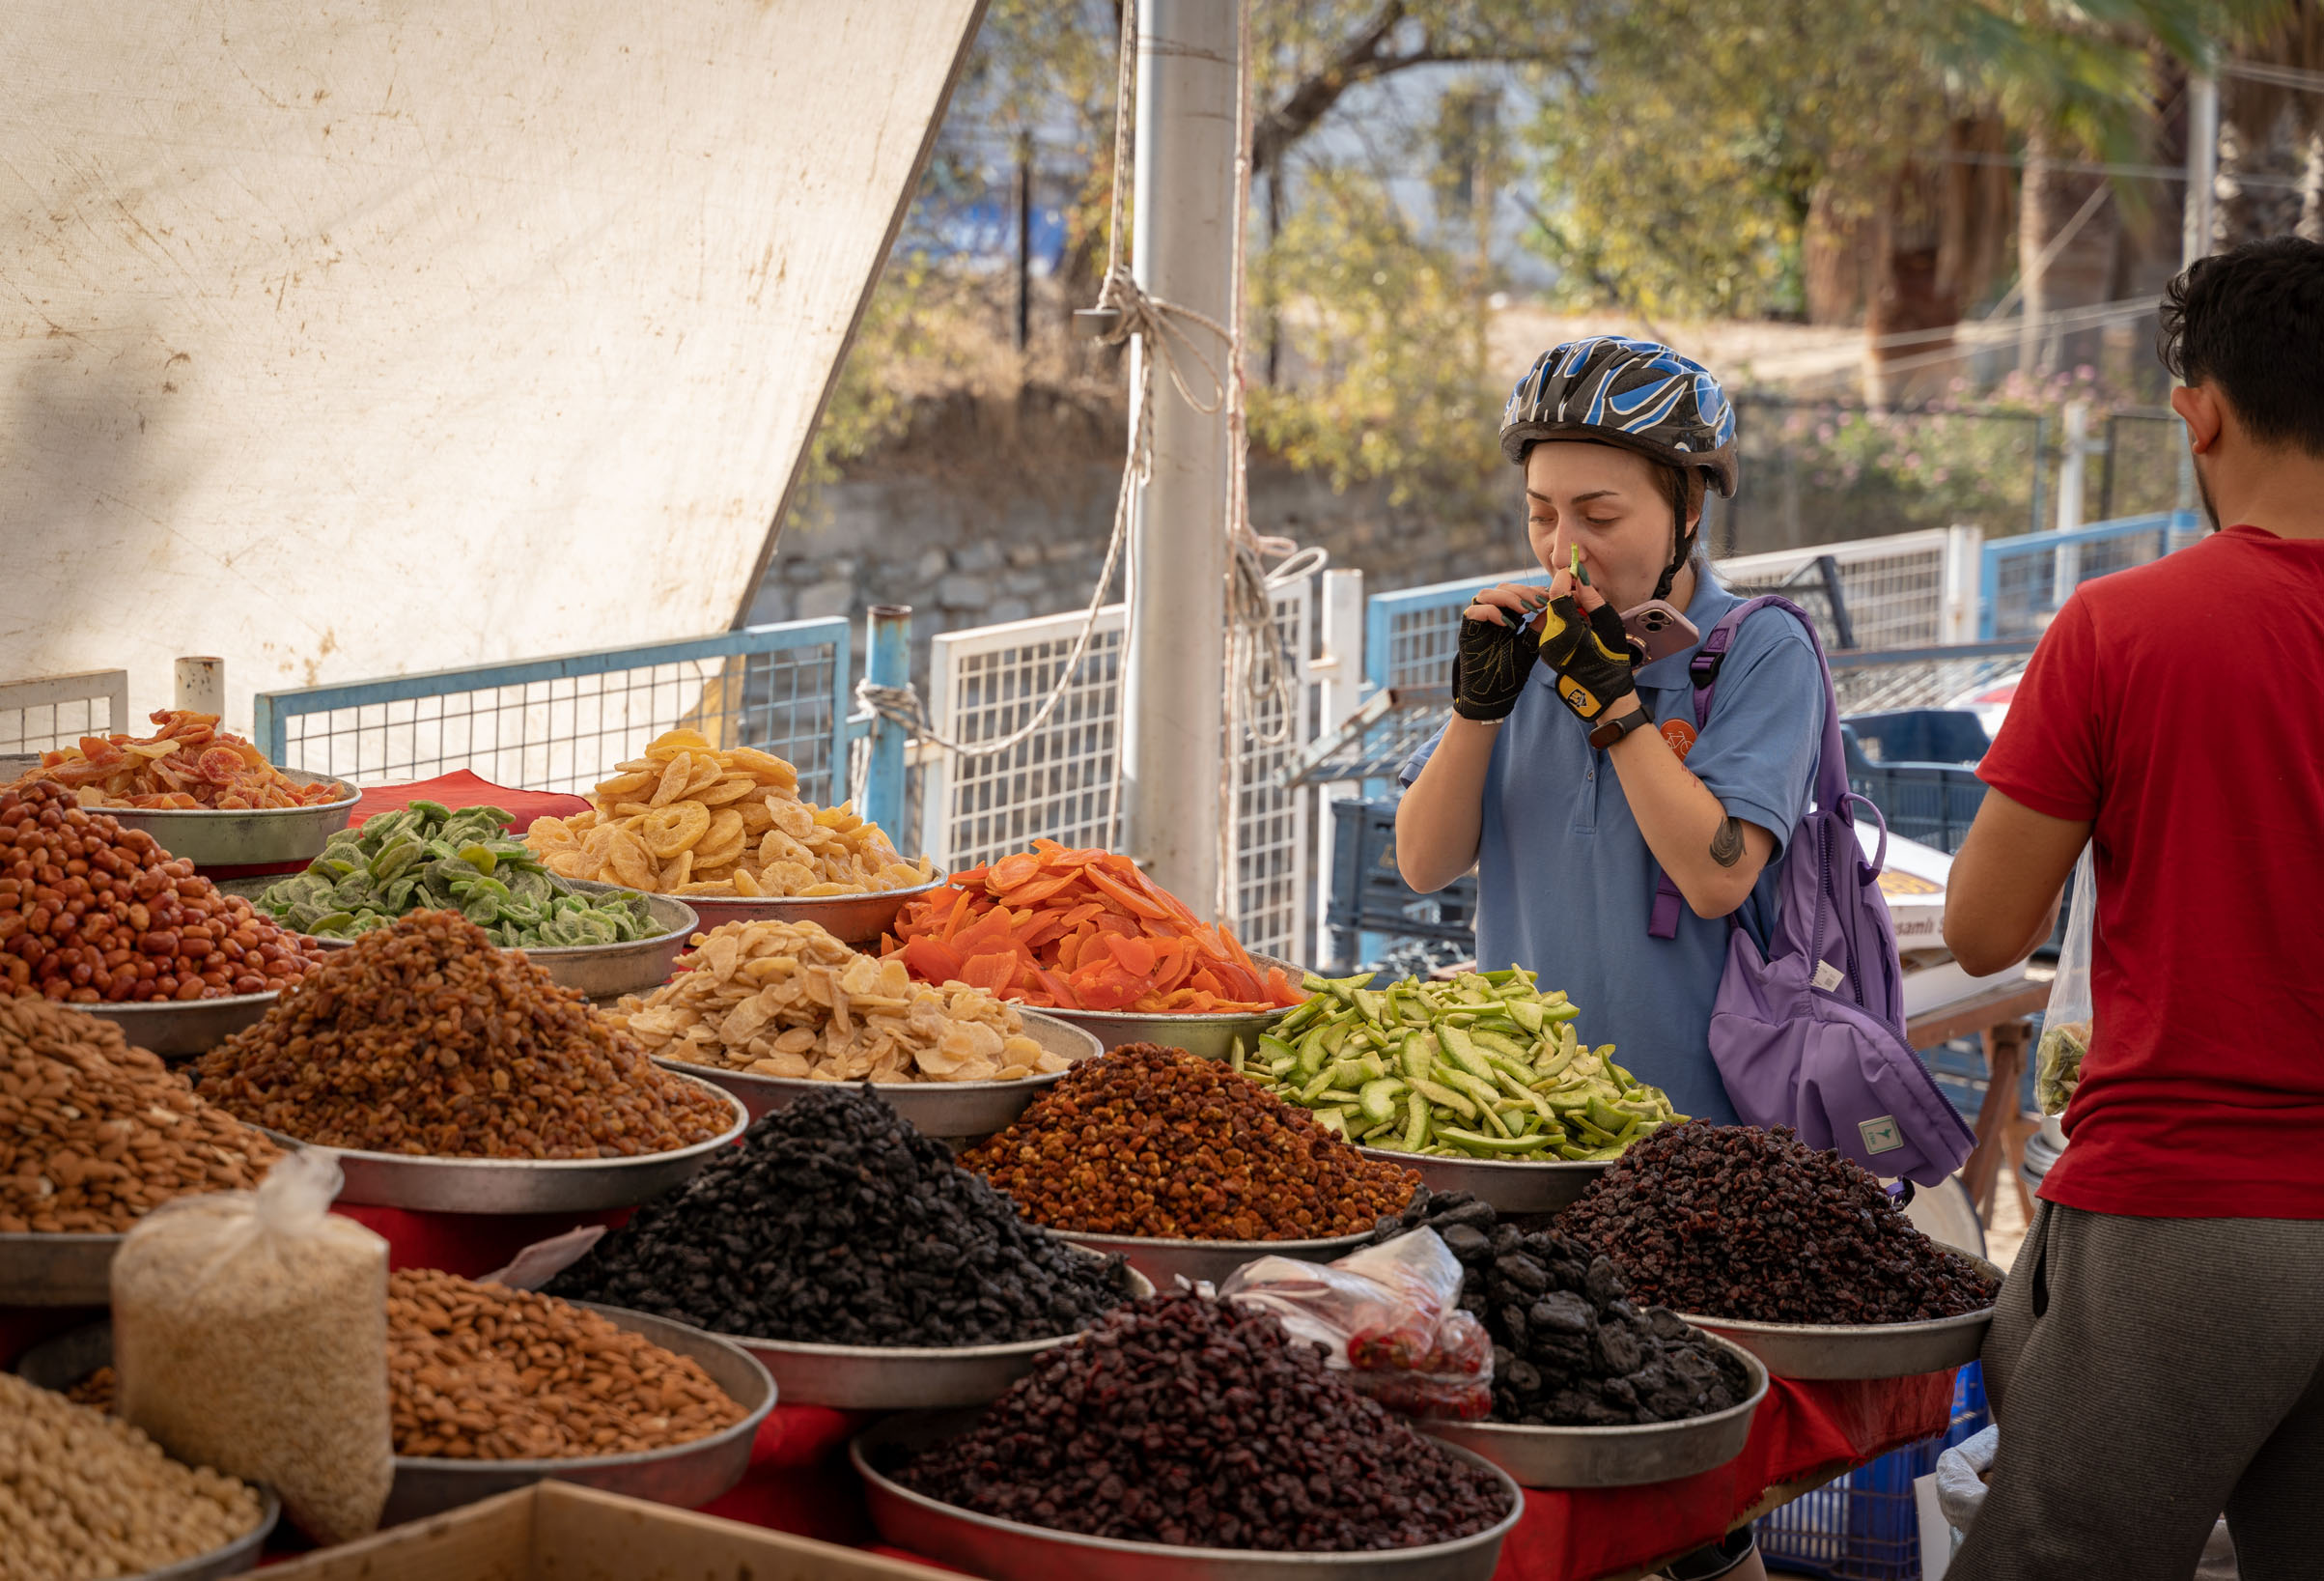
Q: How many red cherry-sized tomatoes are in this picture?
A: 0